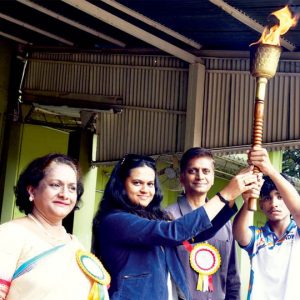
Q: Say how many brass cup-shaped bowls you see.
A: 1